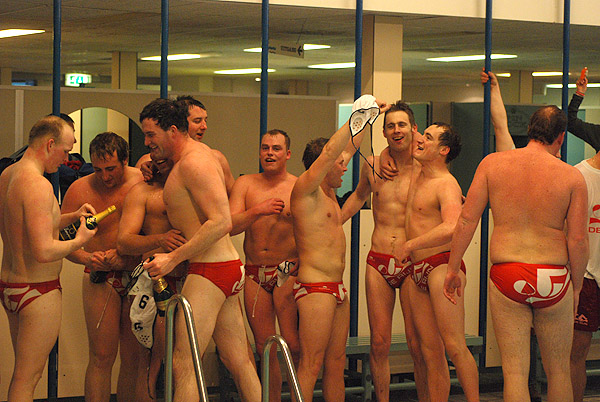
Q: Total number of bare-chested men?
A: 10